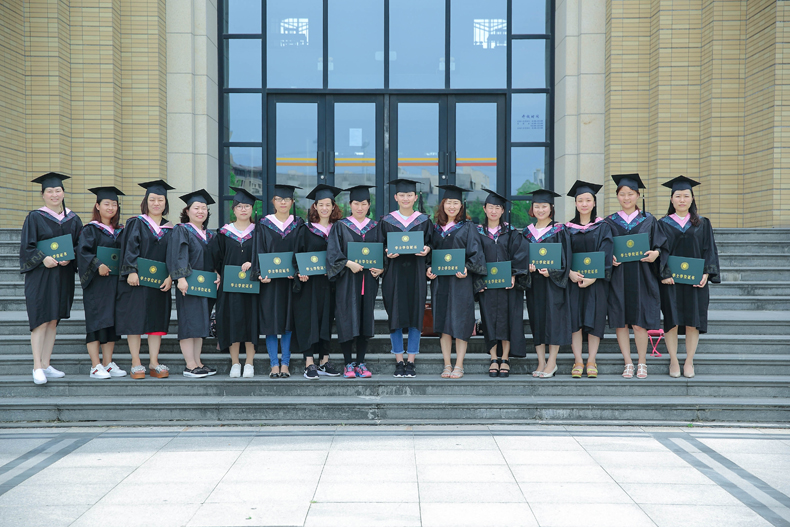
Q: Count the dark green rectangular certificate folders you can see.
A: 15